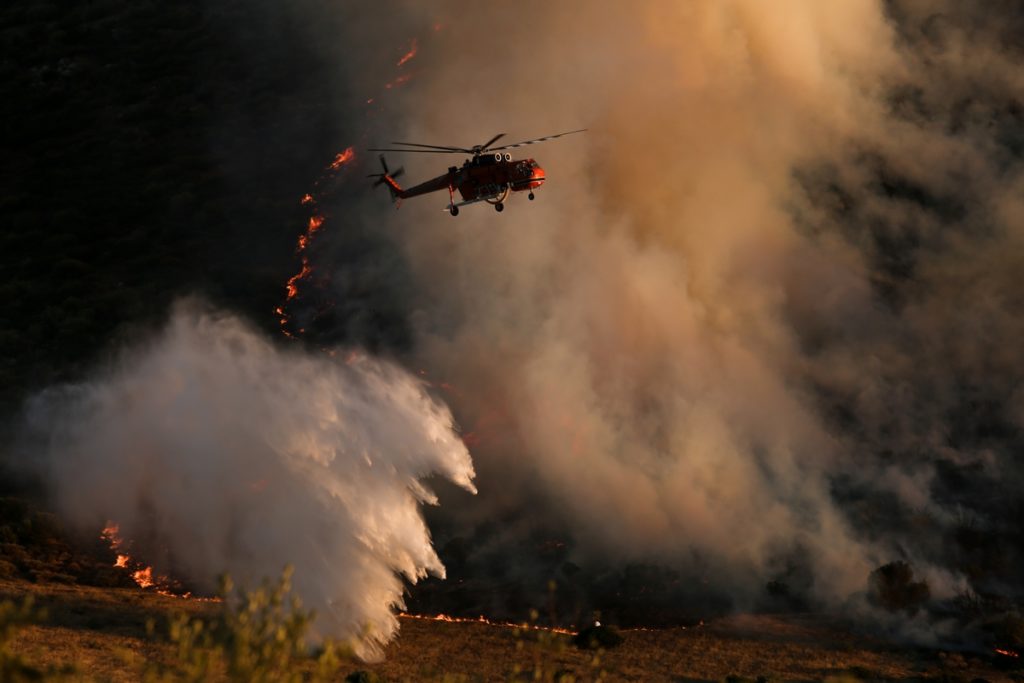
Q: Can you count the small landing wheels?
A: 3